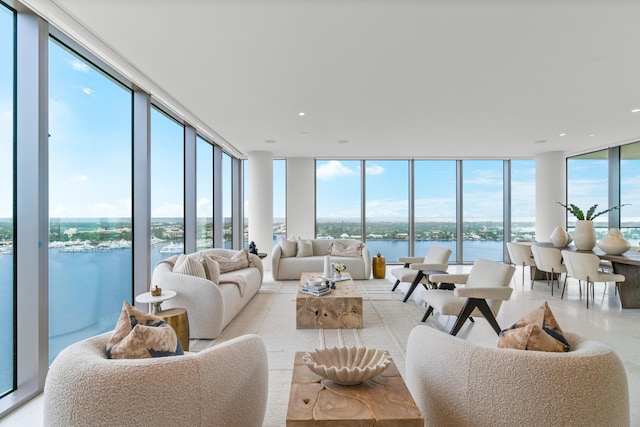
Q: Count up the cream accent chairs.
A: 4